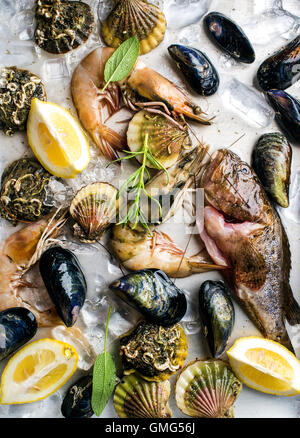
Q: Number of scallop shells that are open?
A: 0